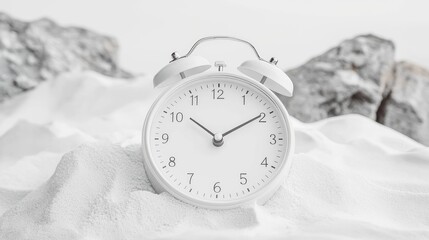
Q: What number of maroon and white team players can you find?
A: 0